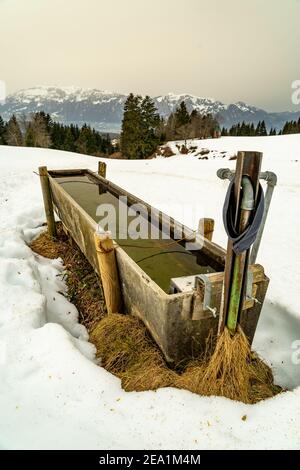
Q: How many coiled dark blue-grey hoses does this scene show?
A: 1